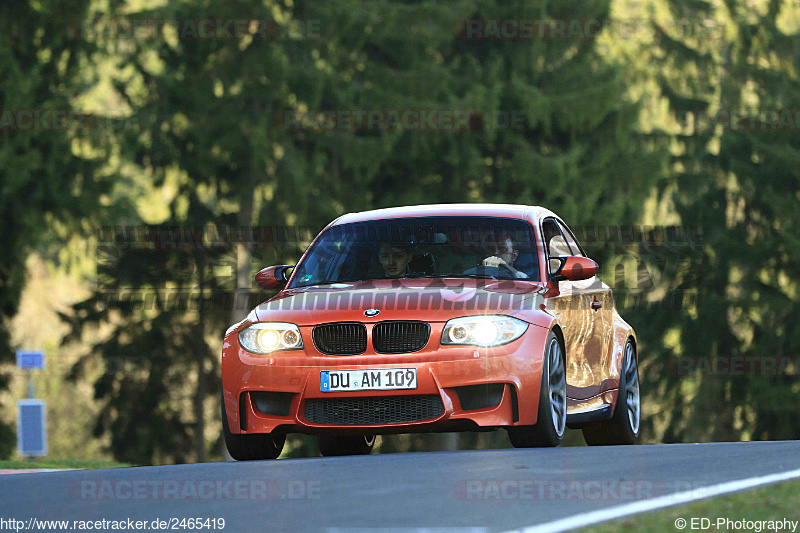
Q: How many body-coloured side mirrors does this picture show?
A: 2